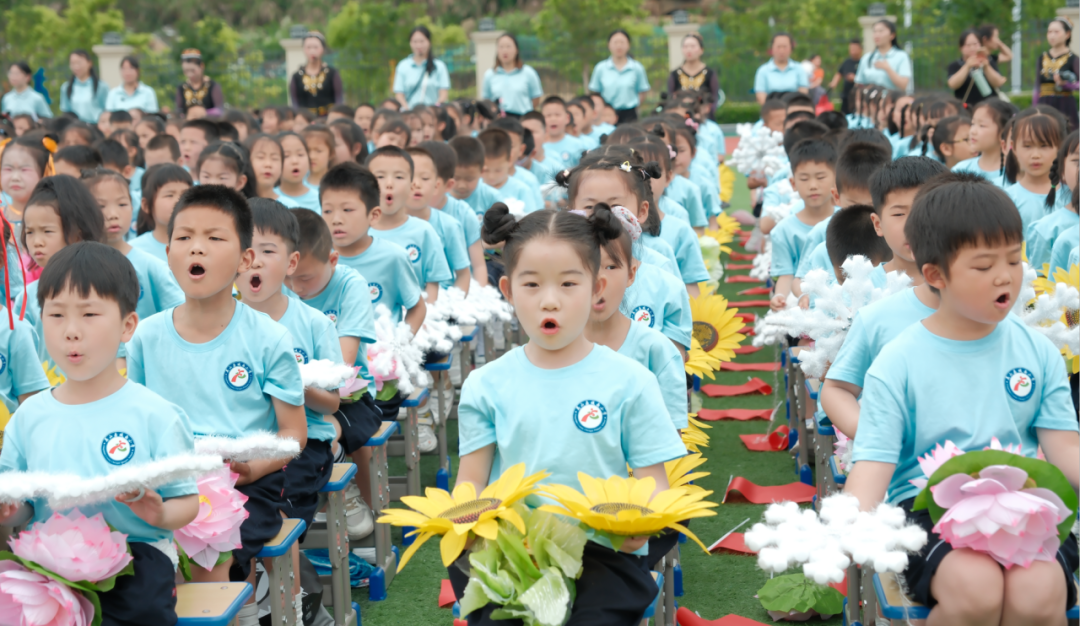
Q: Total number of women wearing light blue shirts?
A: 8